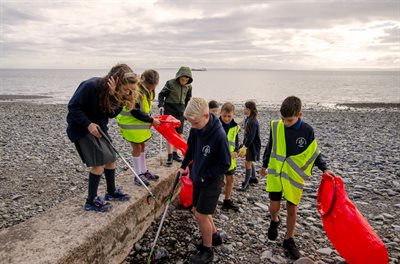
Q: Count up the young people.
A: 8